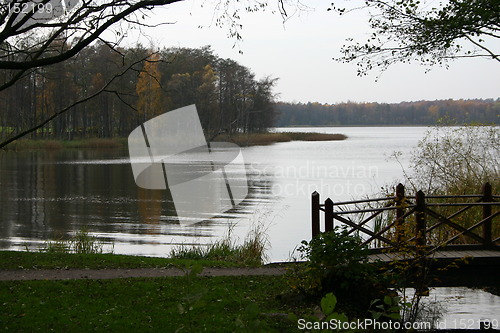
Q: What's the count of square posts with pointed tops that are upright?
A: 5